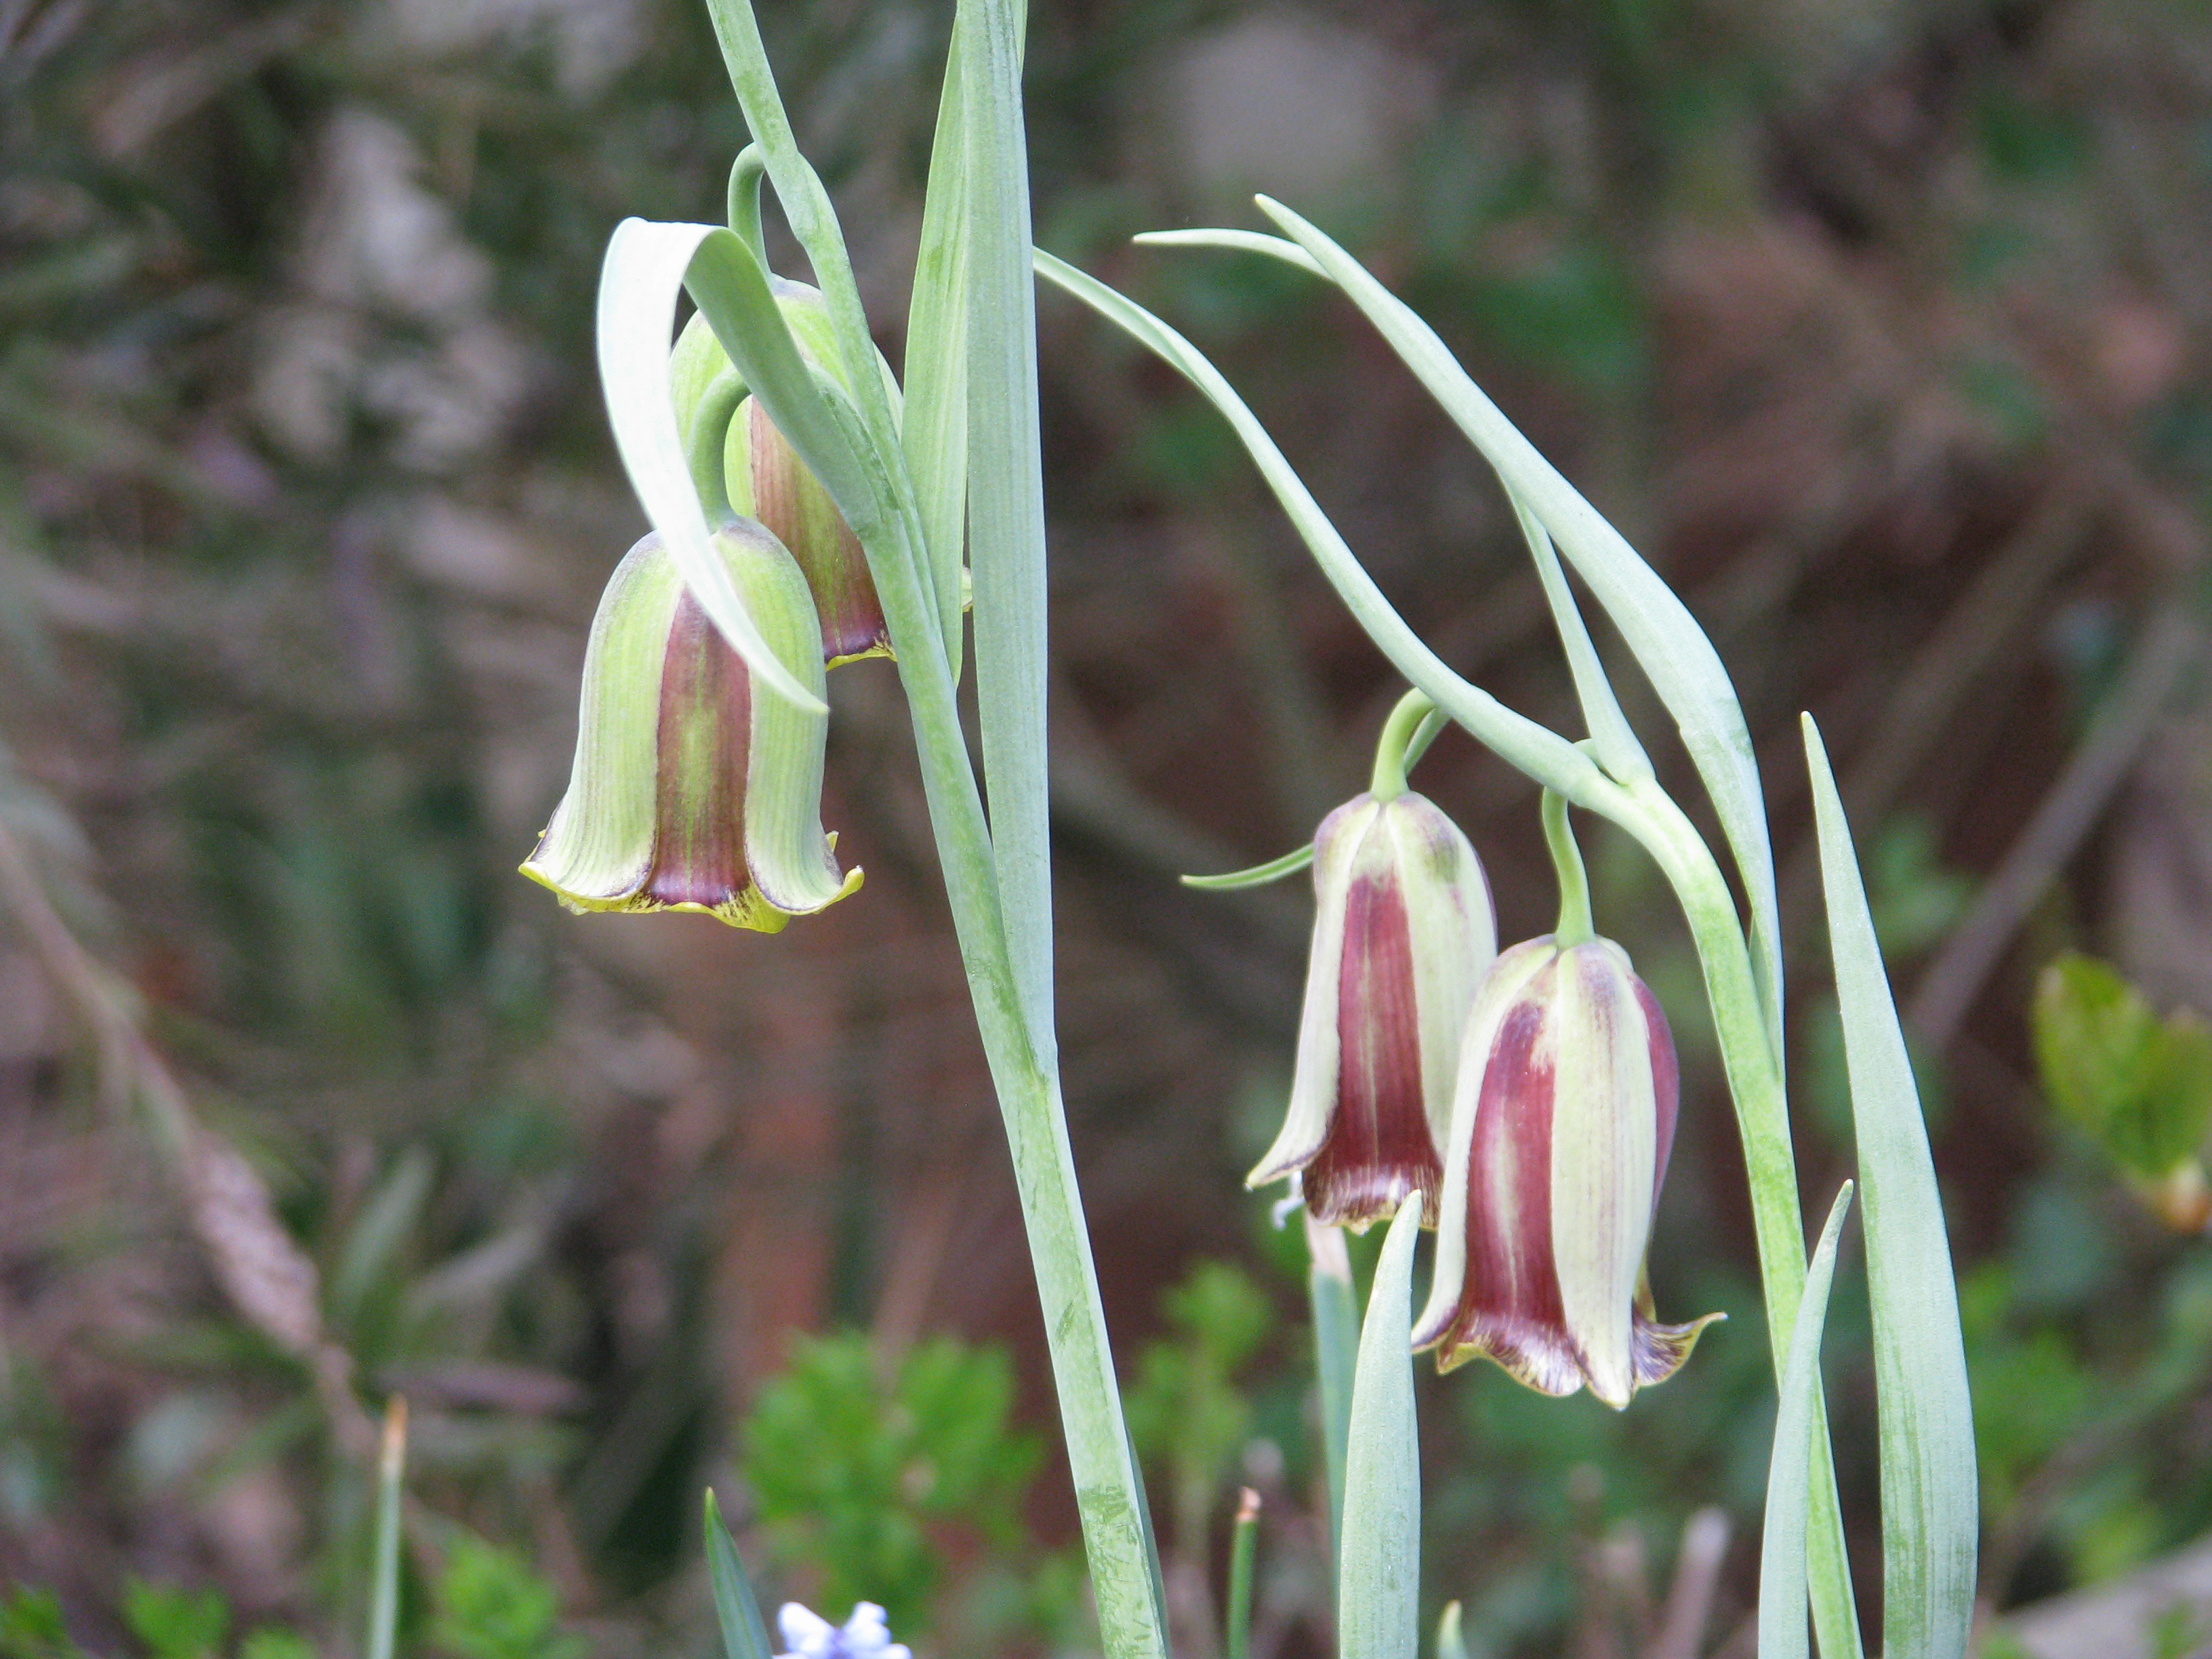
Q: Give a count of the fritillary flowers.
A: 4